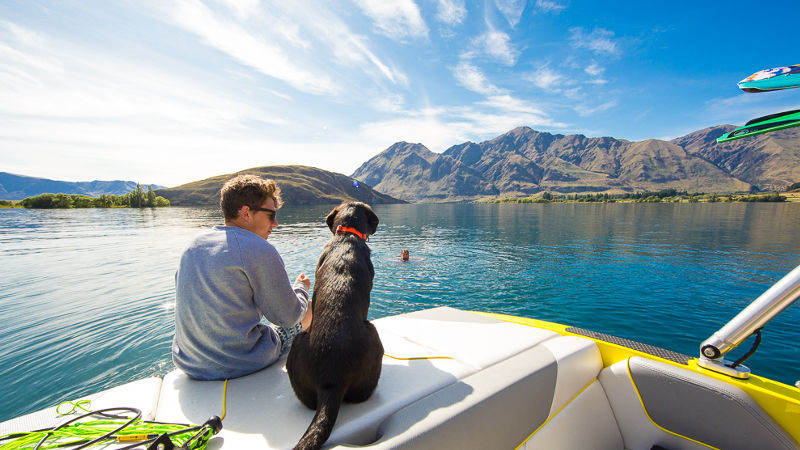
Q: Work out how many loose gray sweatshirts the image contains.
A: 1